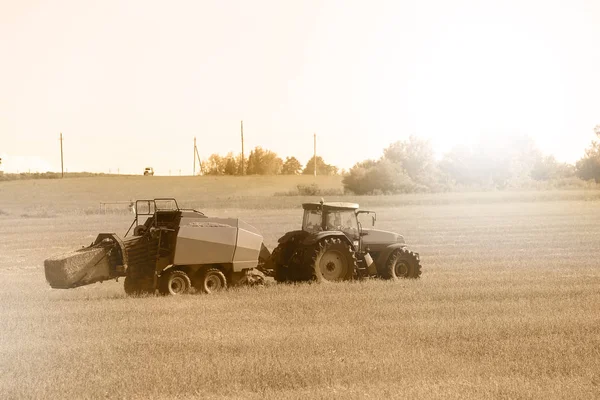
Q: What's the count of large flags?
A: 0